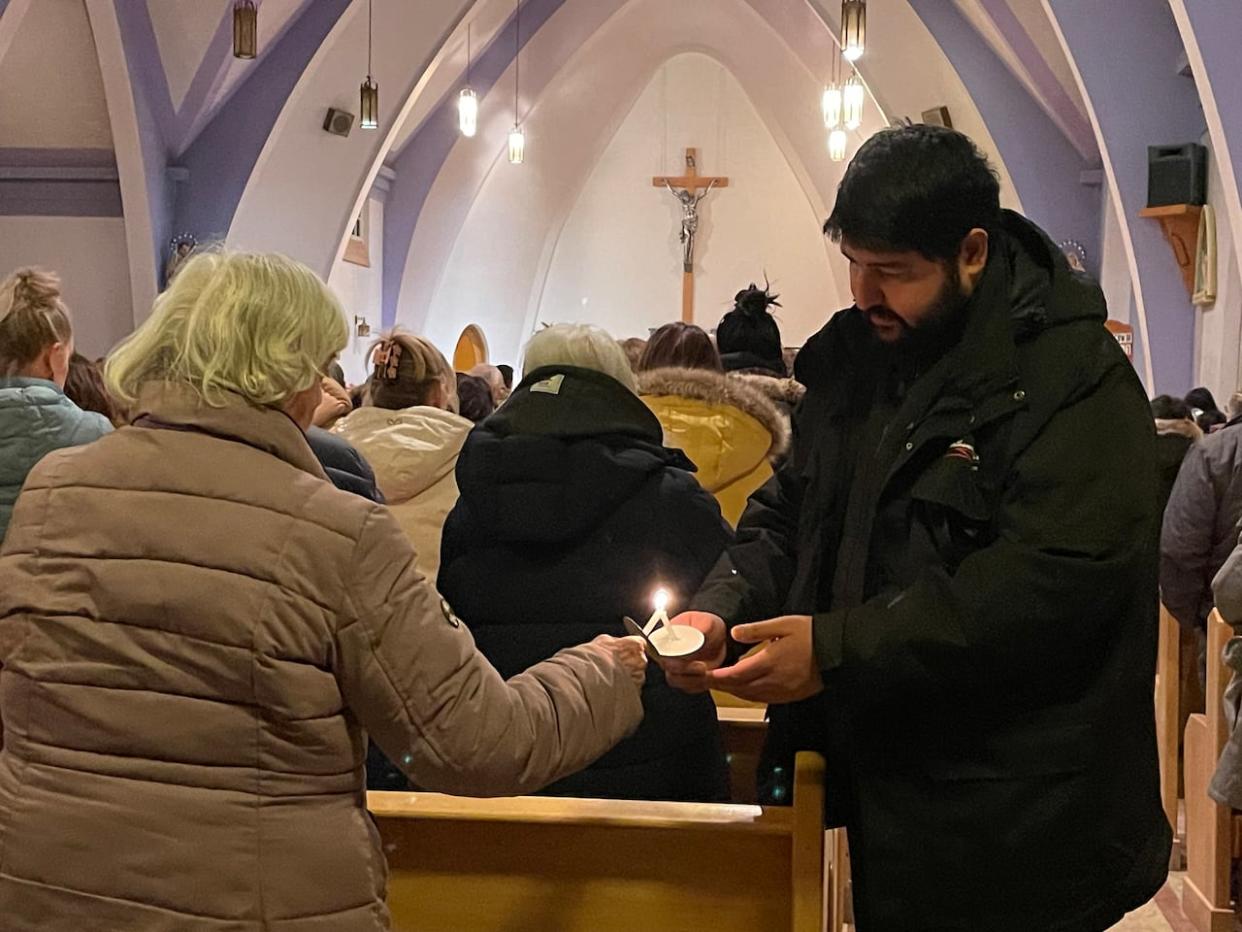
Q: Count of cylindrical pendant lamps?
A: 8